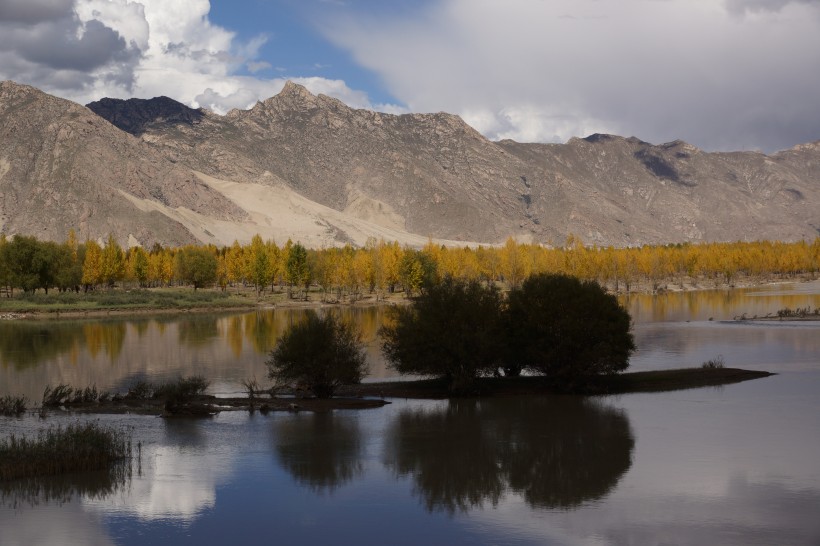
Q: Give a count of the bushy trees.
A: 3